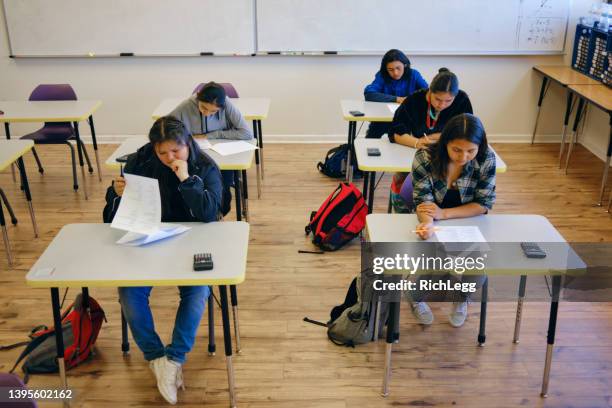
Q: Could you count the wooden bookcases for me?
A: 0